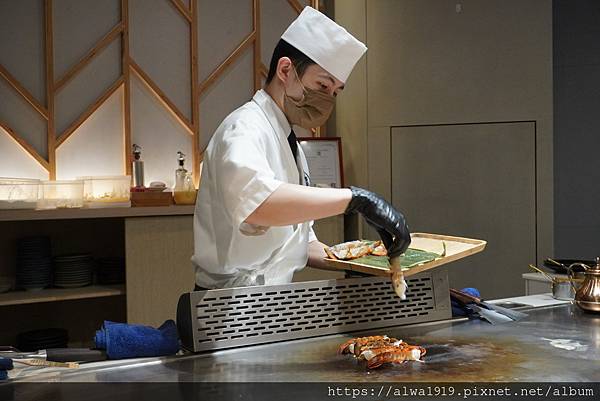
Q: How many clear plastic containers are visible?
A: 3